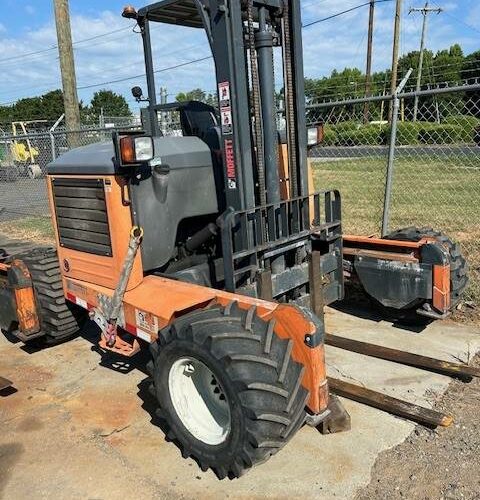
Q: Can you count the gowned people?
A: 0